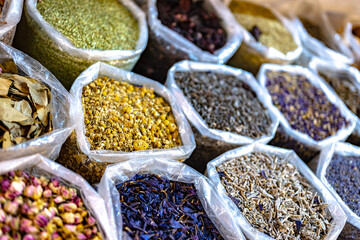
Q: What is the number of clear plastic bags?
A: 15